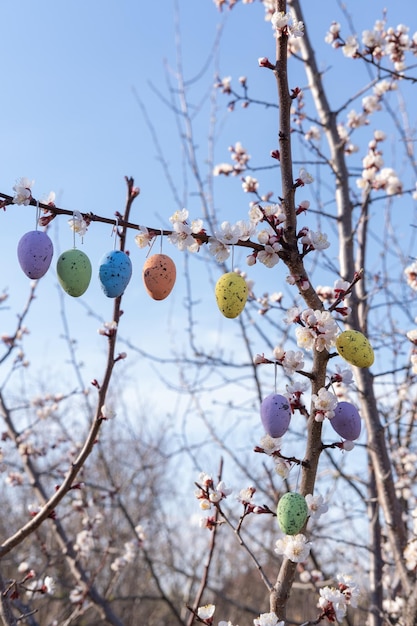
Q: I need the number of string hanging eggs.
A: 9